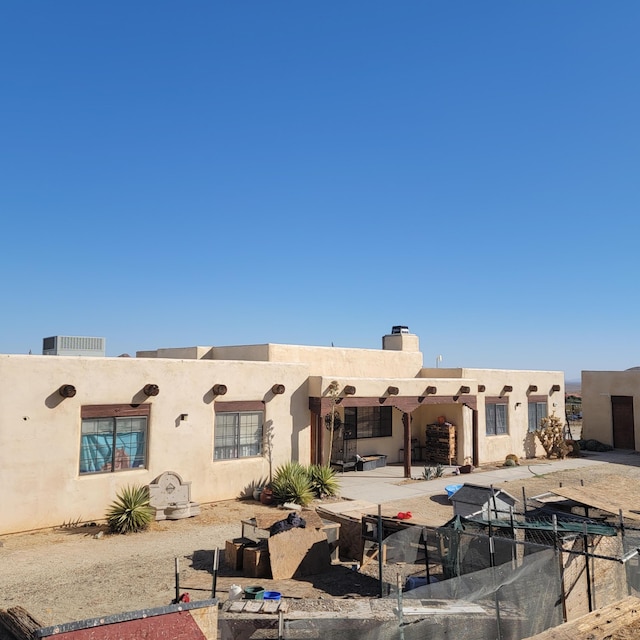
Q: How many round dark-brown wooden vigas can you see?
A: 12